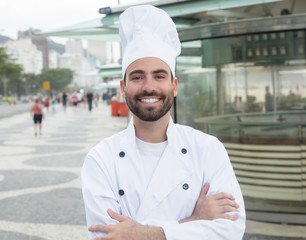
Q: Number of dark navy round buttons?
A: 4